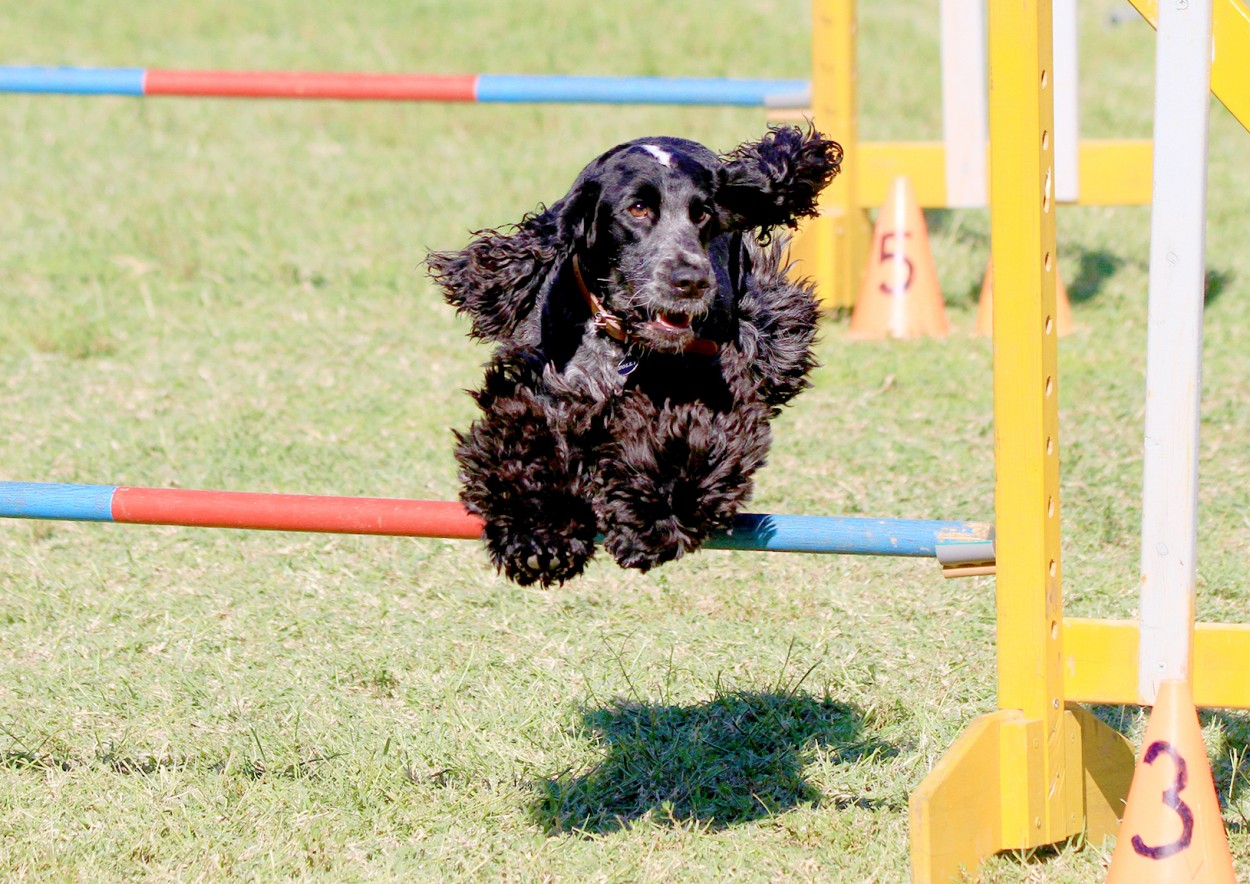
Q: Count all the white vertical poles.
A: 3